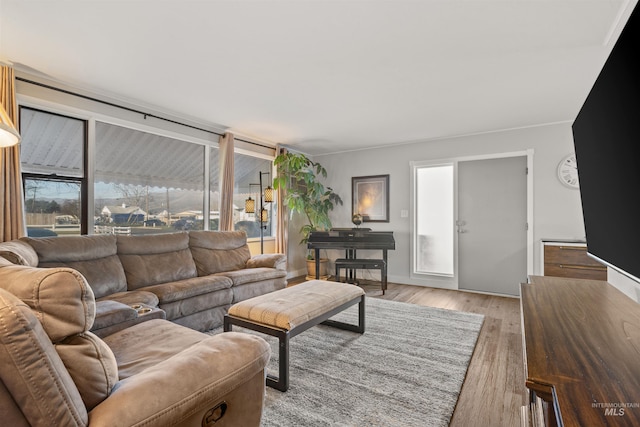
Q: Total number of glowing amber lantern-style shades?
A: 3